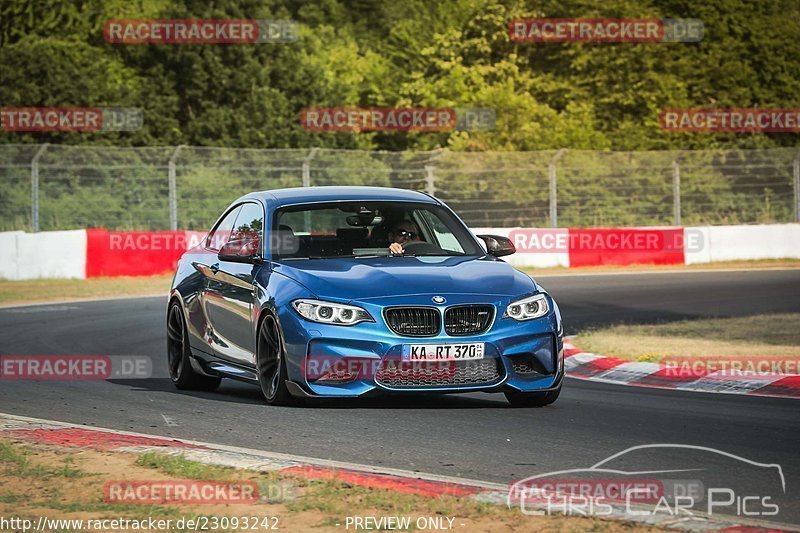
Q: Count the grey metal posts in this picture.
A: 7